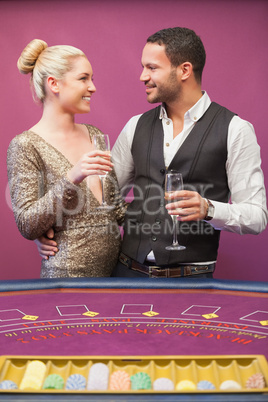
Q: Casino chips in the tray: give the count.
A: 12